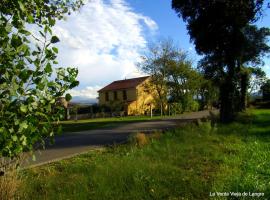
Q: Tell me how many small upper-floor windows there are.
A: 3